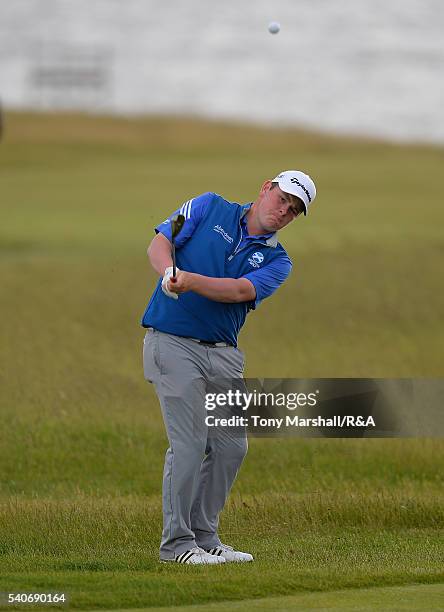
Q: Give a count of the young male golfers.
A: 1